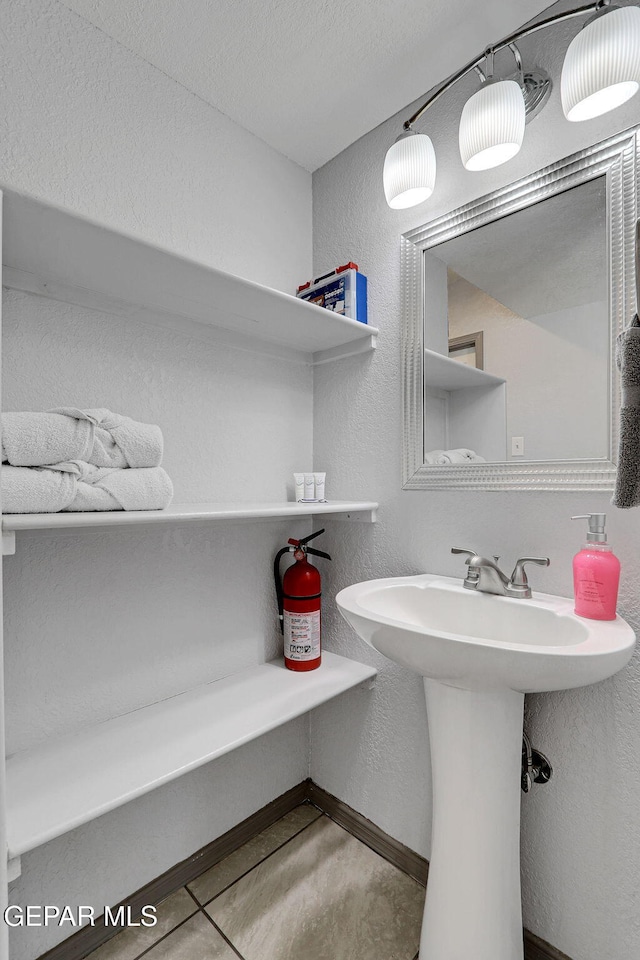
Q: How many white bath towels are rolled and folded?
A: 2